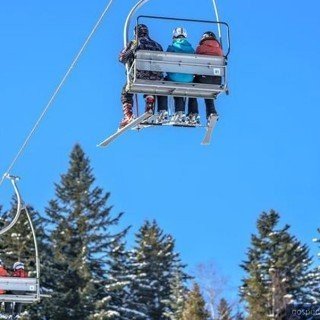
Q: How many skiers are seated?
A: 5